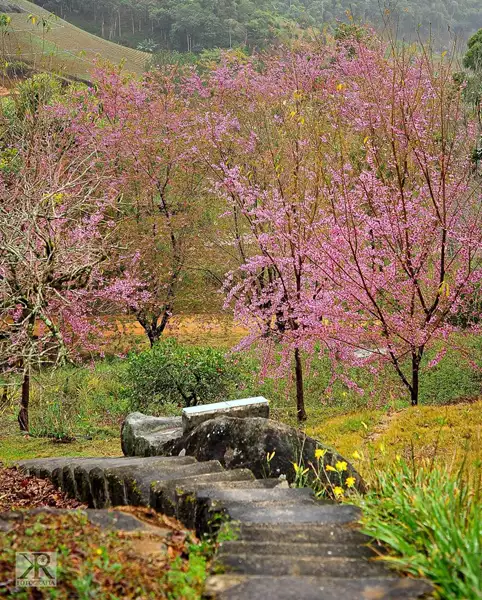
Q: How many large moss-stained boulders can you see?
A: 2